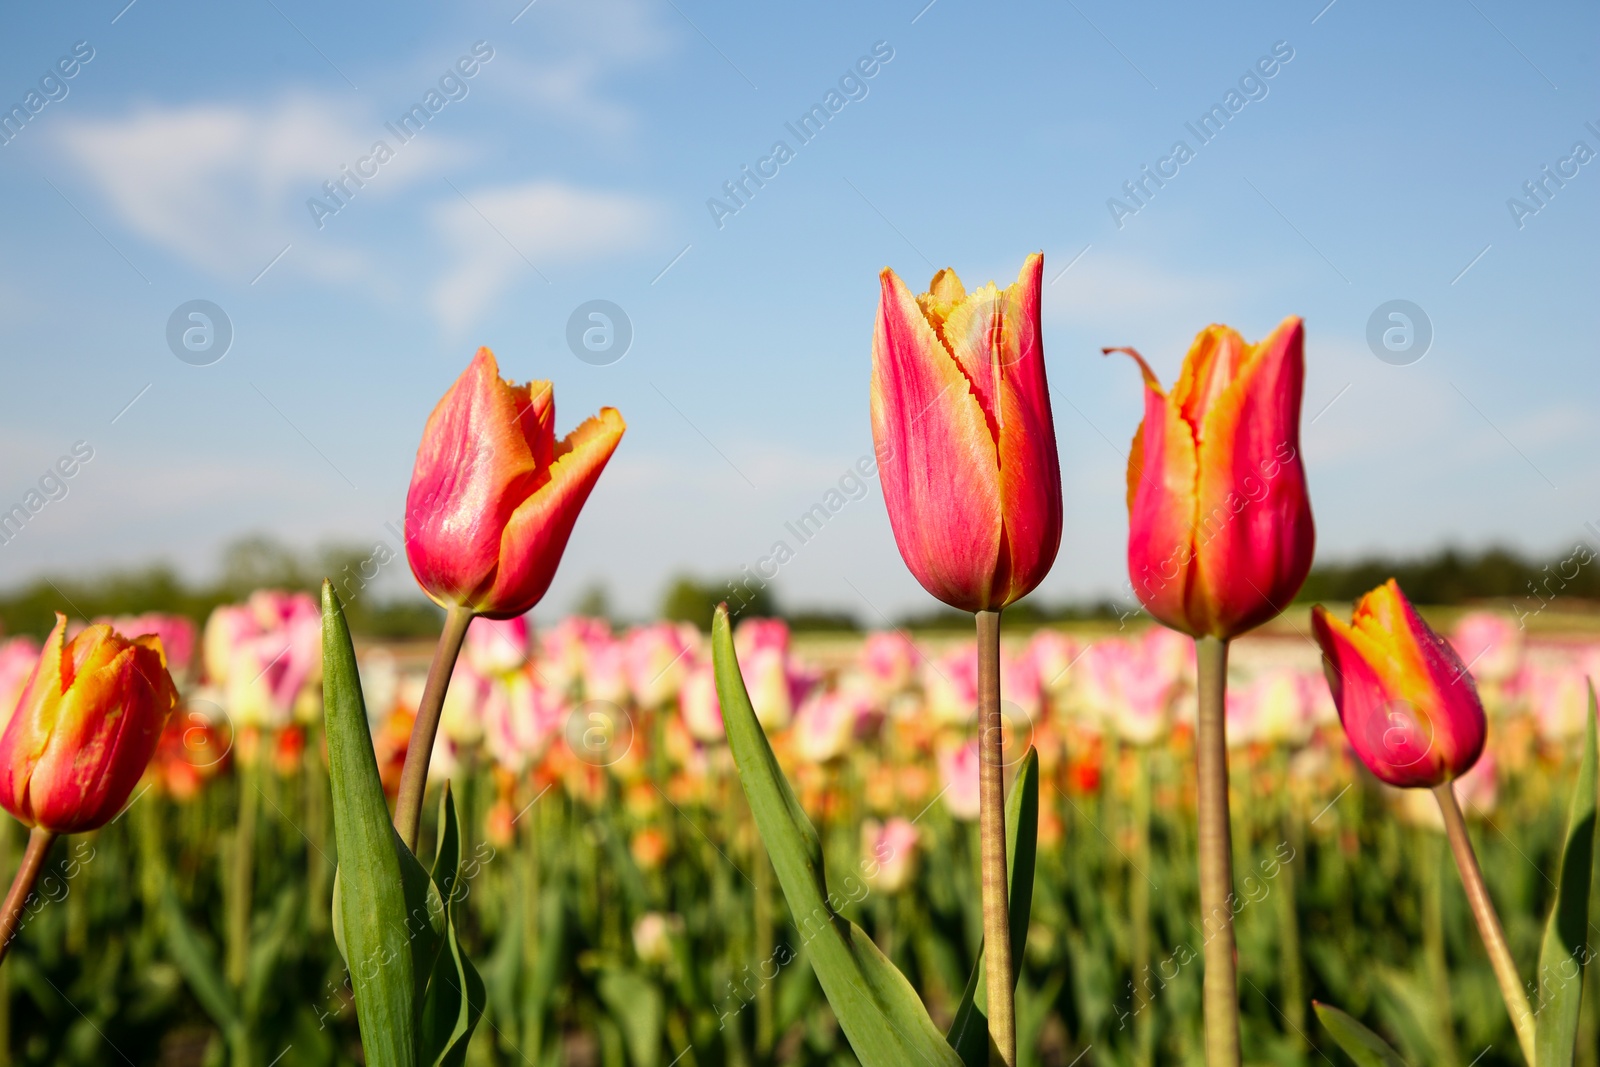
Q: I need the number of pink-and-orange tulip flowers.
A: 5